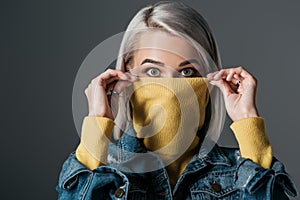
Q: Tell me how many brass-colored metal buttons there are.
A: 2